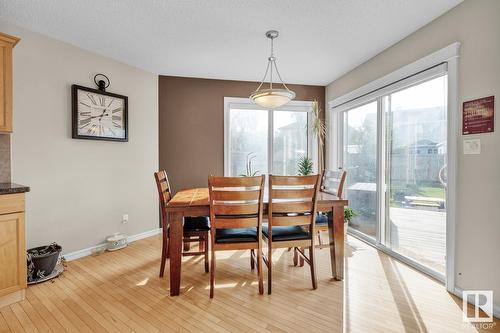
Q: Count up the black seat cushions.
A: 4